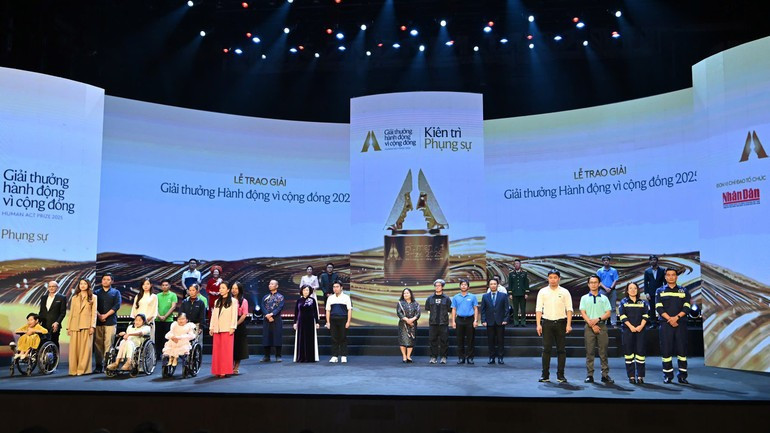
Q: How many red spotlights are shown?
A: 13